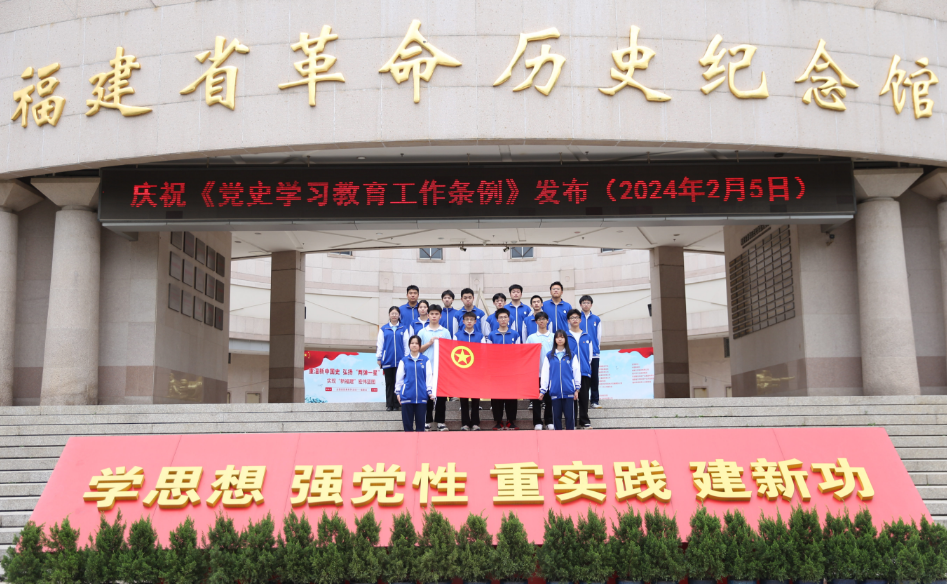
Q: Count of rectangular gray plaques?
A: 15